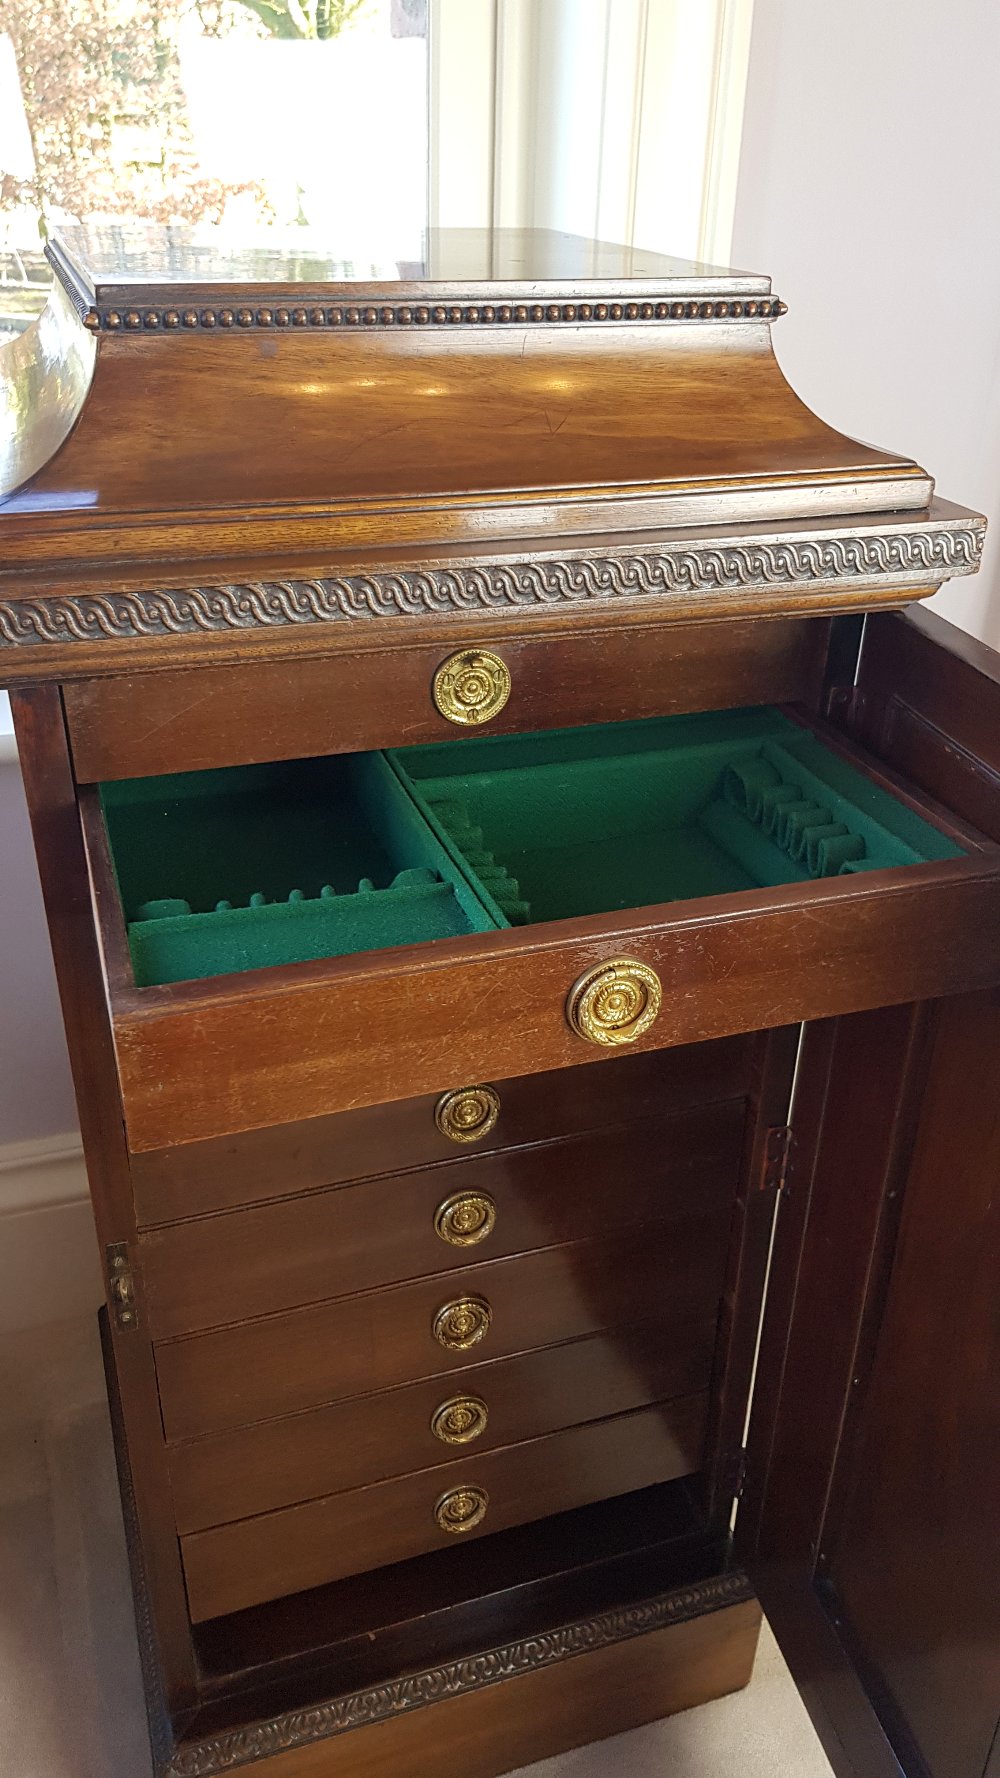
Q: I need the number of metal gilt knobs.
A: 7